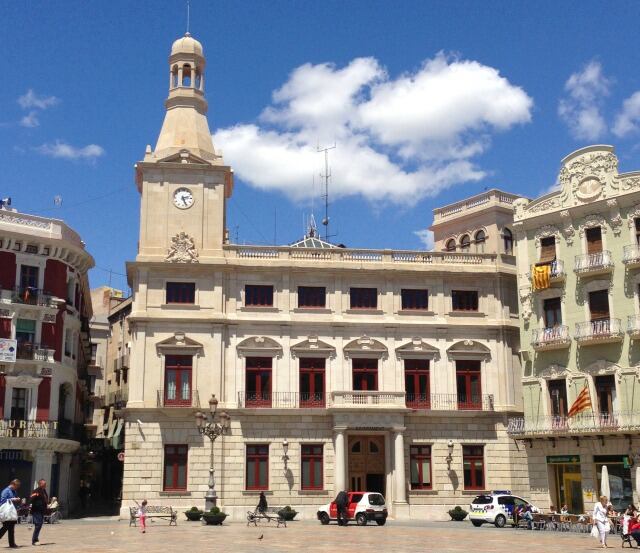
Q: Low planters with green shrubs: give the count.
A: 4